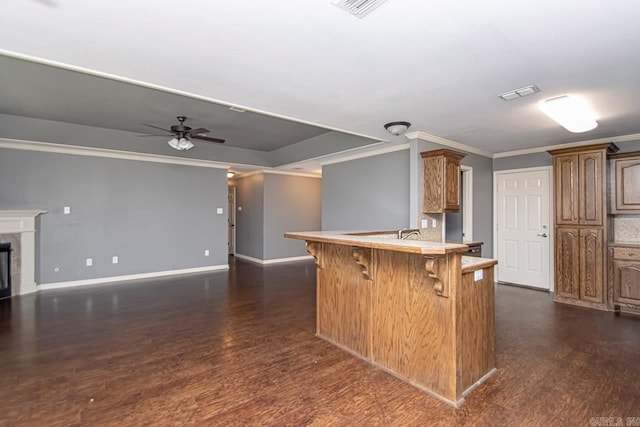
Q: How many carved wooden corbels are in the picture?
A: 3